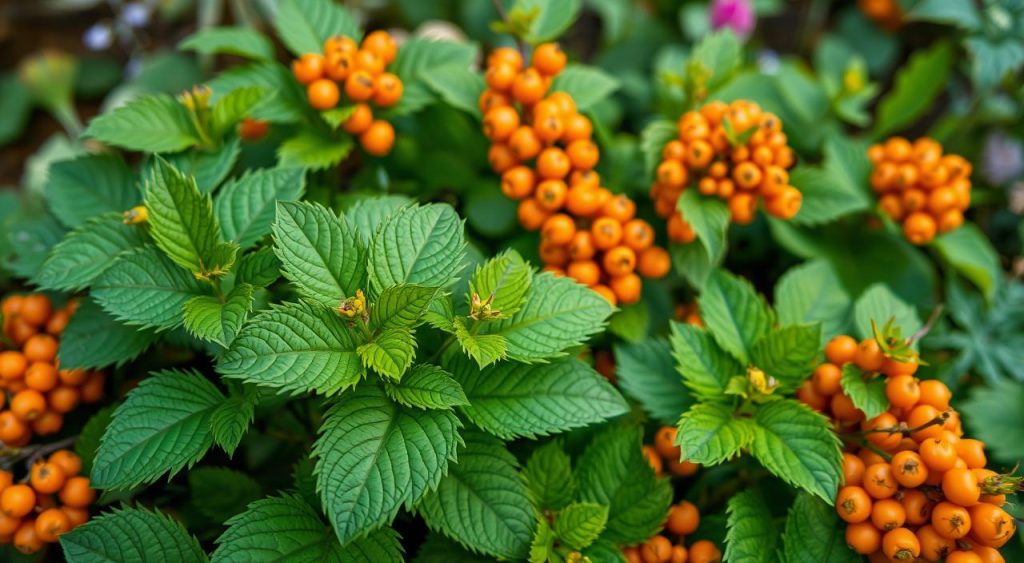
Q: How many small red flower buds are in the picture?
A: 0